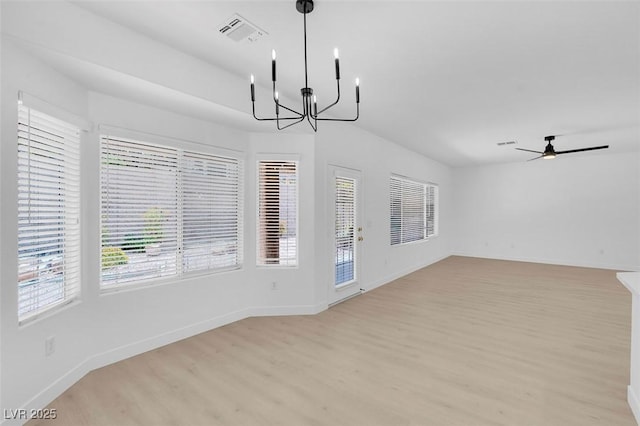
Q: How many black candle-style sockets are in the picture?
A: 6